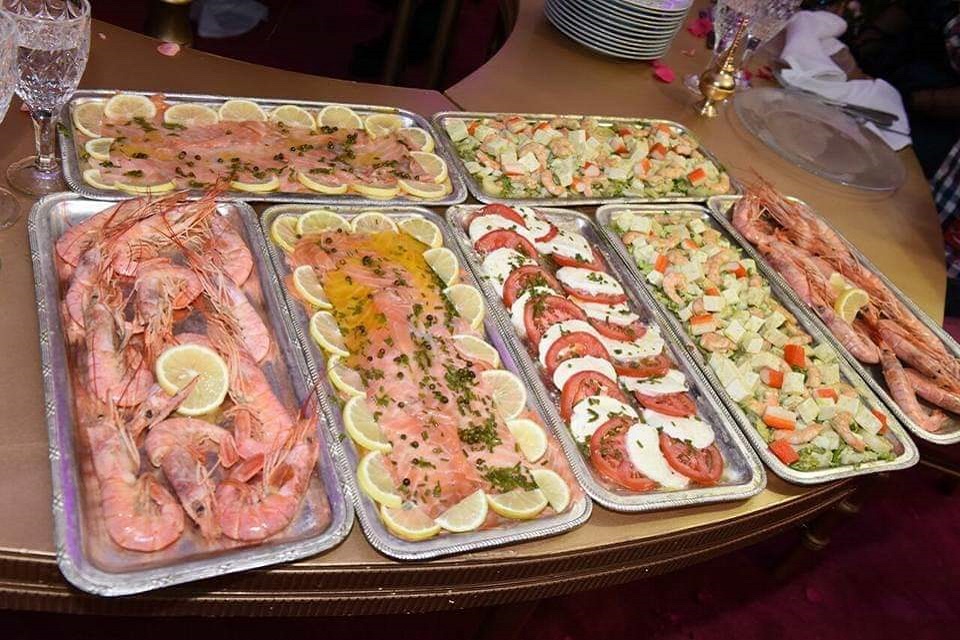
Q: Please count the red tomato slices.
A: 14